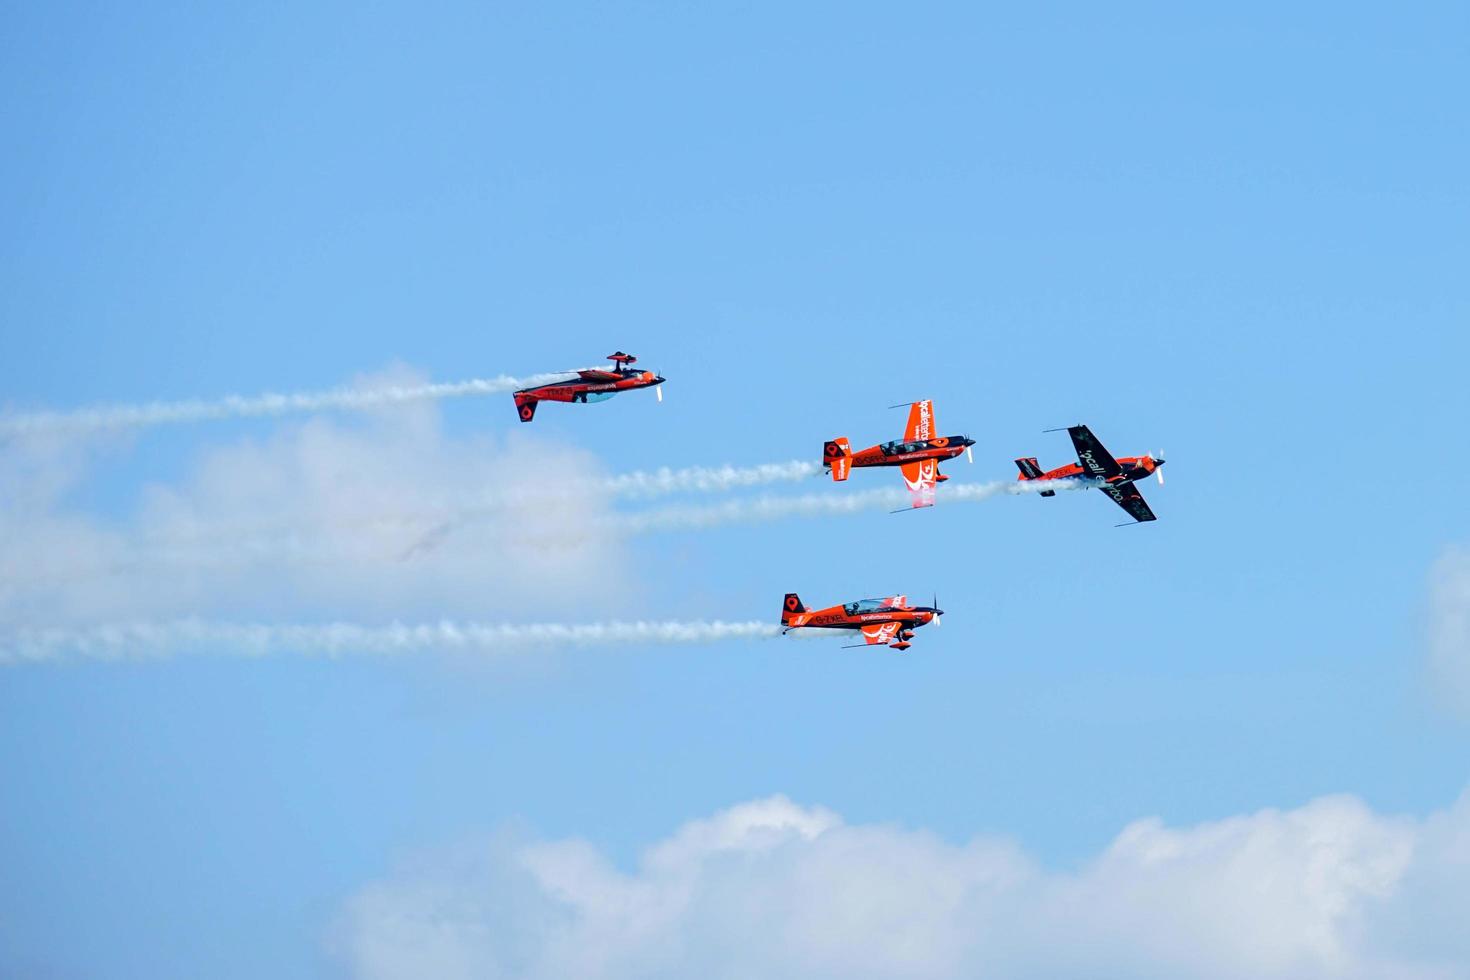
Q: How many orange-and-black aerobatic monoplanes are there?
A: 4